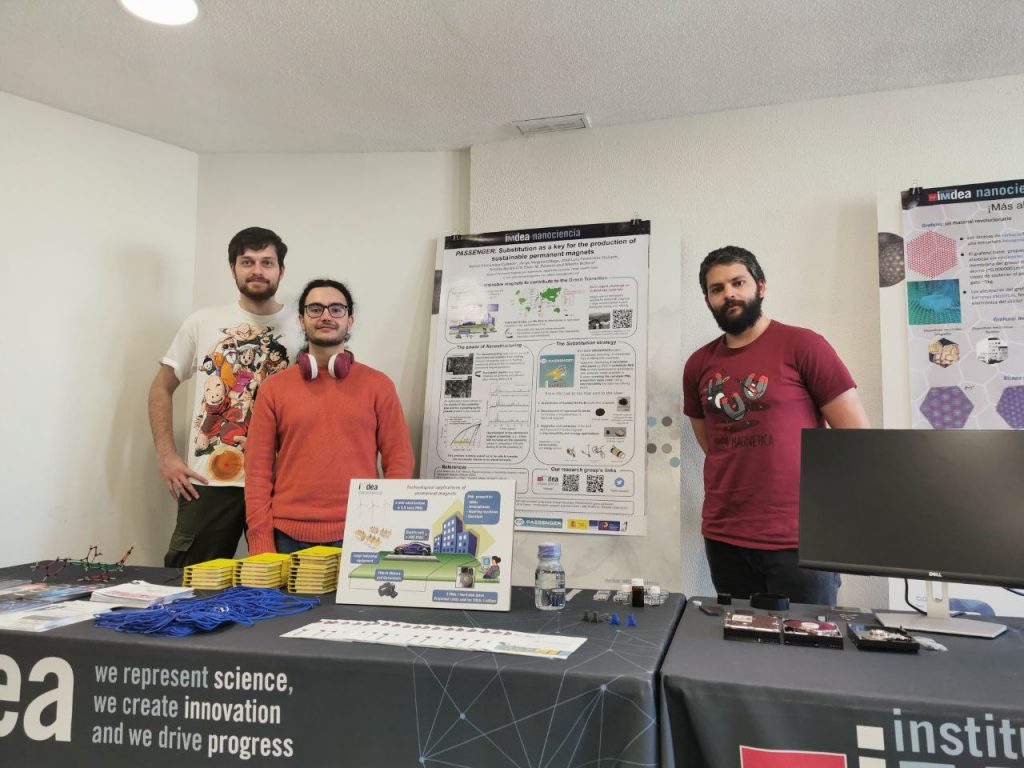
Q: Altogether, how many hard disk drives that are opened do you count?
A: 2